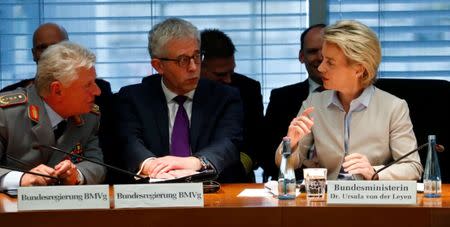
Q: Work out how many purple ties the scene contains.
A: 1